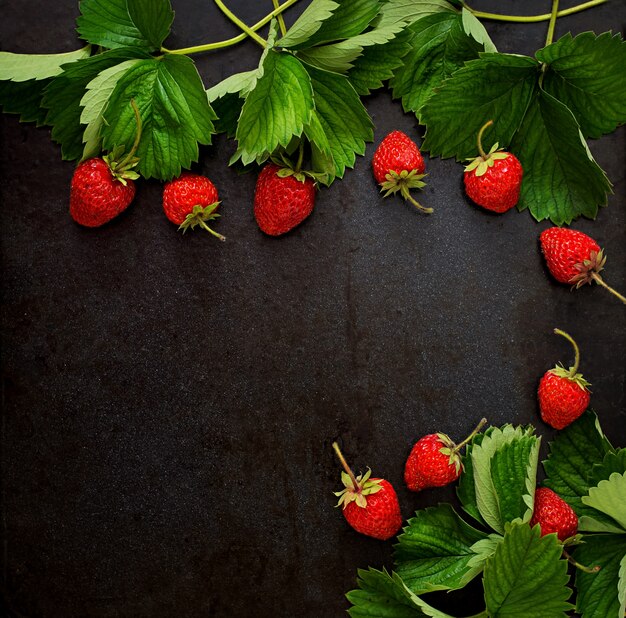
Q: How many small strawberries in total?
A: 10